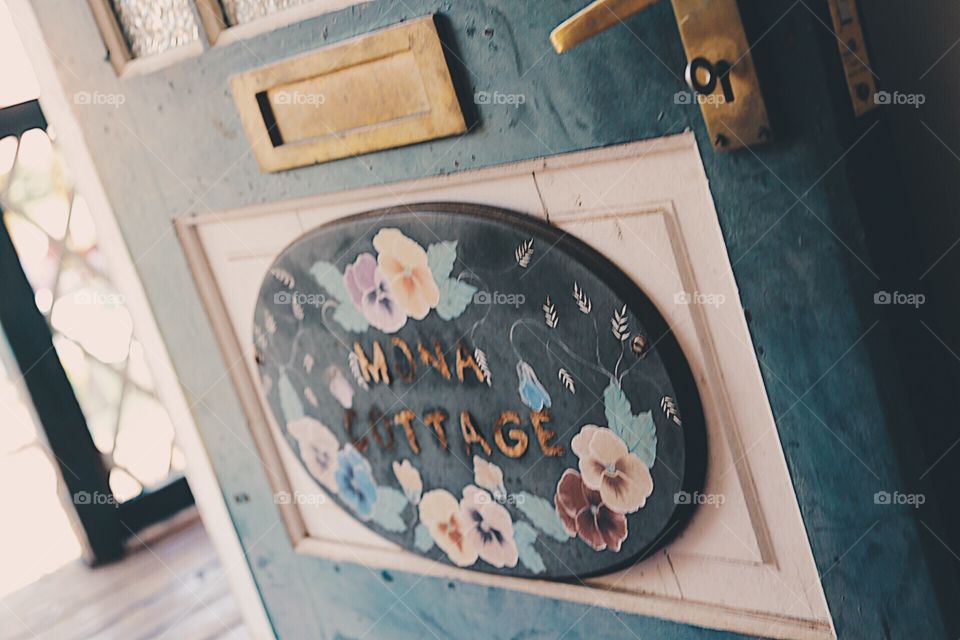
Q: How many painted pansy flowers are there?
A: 8